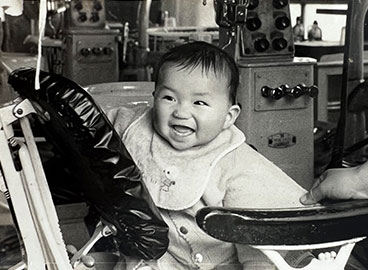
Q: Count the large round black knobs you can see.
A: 6